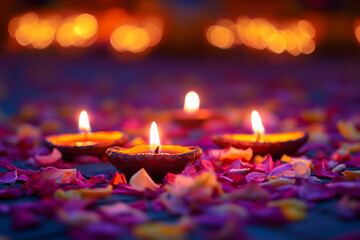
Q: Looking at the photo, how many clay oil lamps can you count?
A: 4